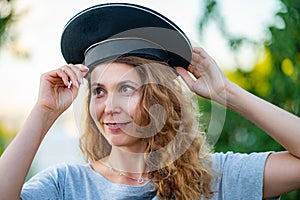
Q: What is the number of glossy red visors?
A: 0